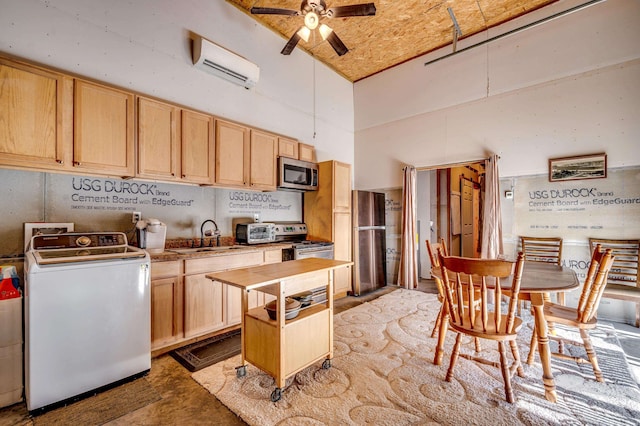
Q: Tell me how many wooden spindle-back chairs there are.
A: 3